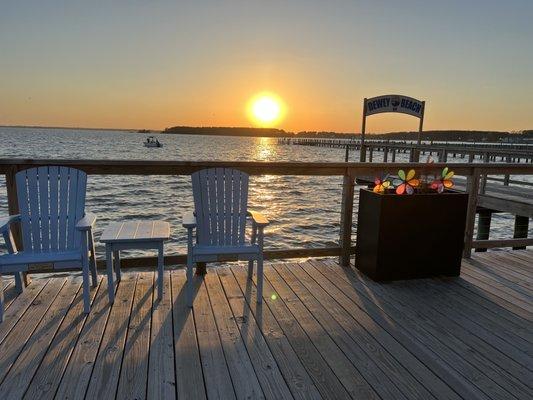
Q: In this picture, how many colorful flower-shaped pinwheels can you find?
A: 3